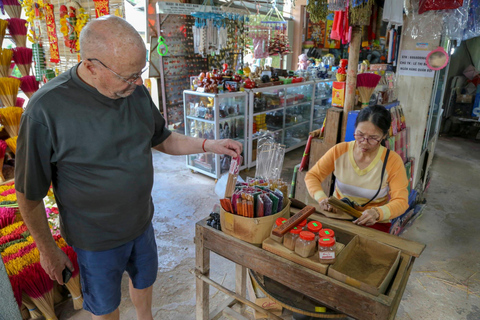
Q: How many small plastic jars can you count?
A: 7